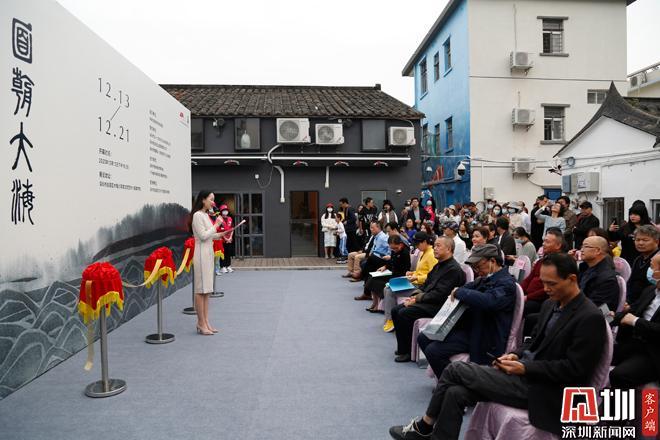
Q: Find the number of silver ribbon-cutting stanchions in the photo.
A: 4